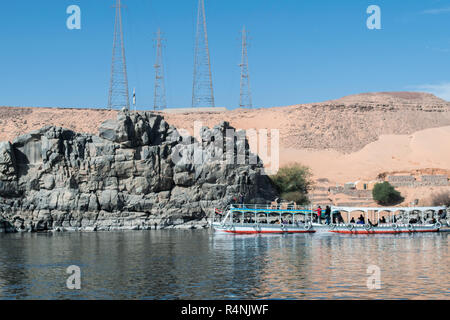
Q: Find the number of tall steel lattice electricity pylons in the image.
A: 4